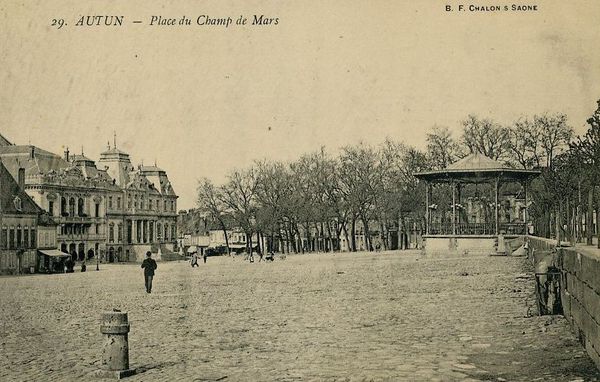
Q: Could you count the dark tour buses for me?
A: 0